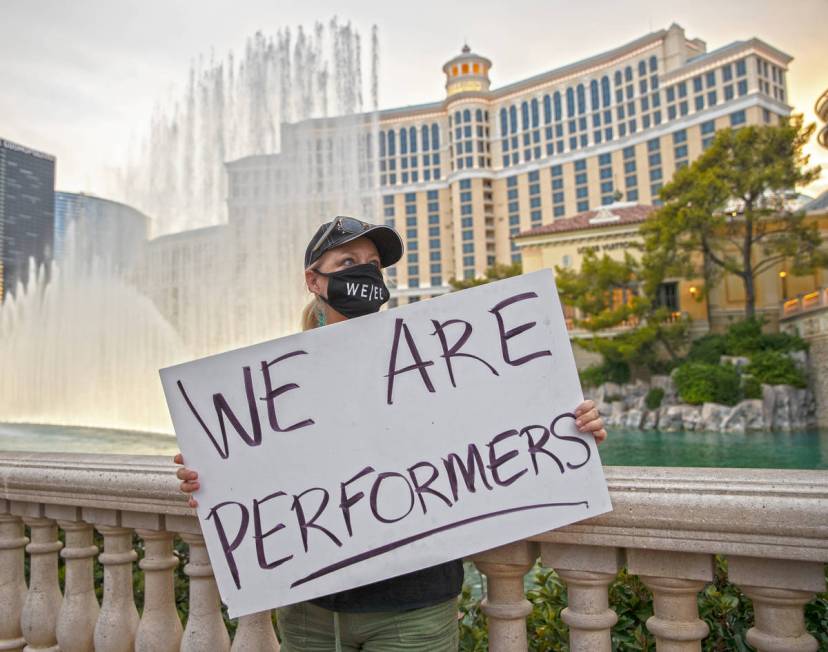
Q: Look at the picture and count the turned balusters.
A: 11